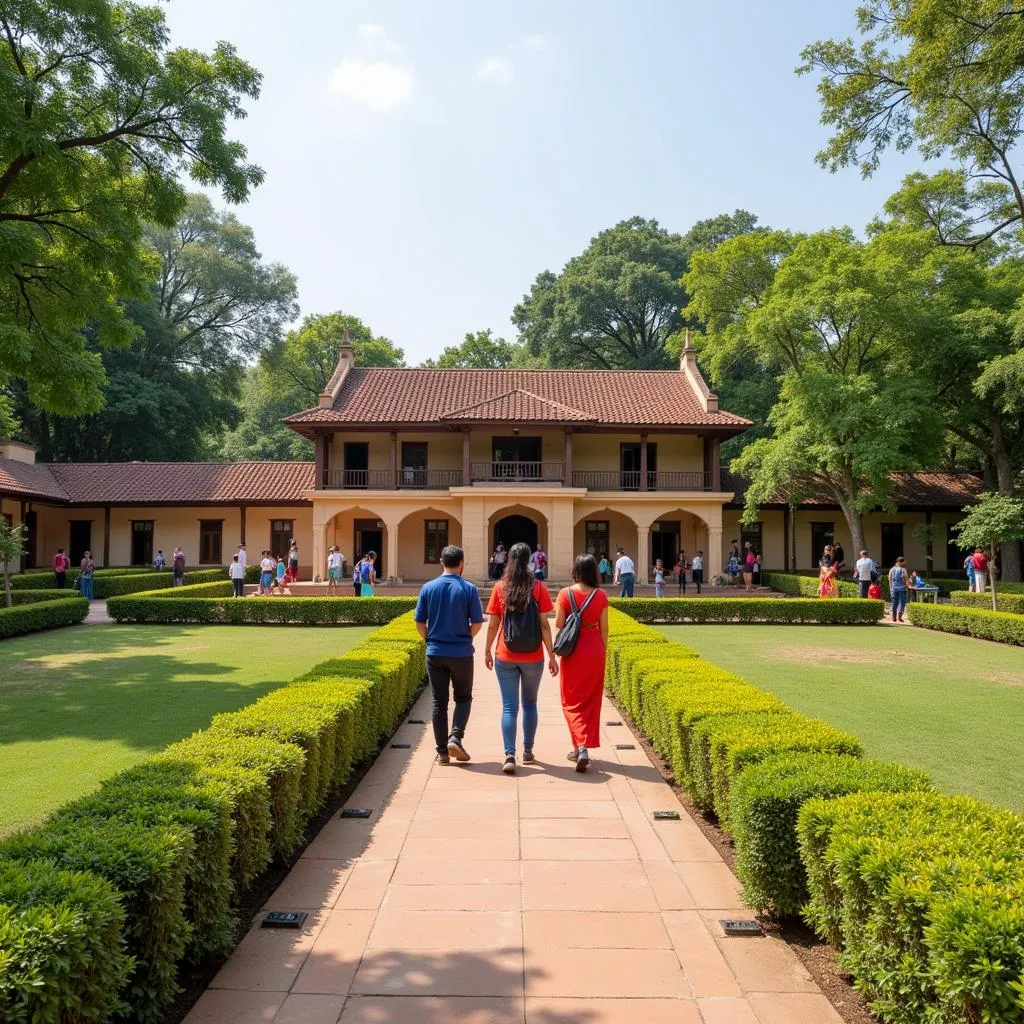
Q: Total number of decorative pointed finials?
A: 2